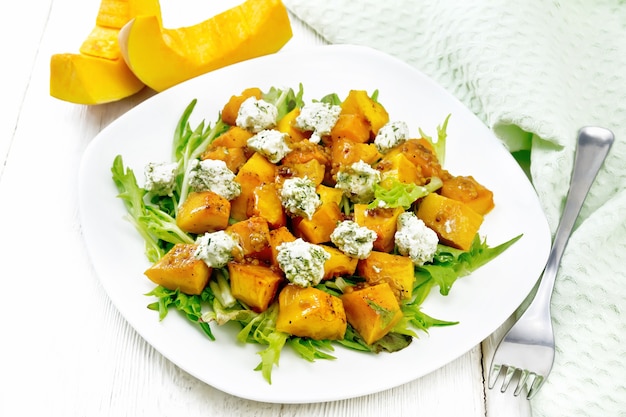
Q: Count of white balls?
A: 12